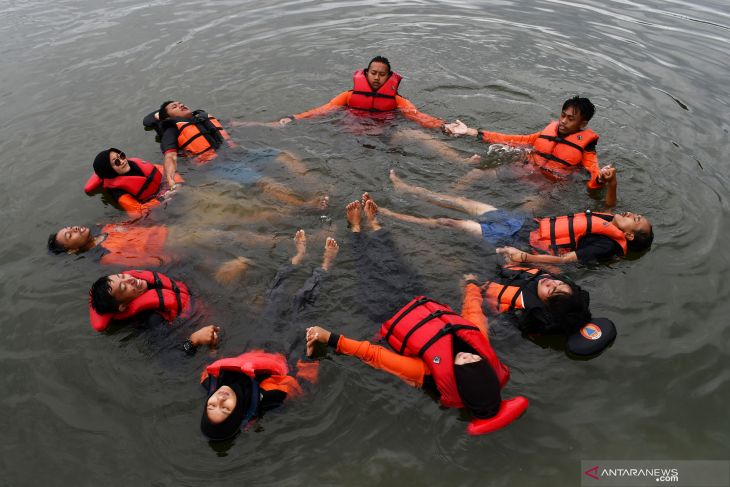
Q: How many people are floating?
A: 10